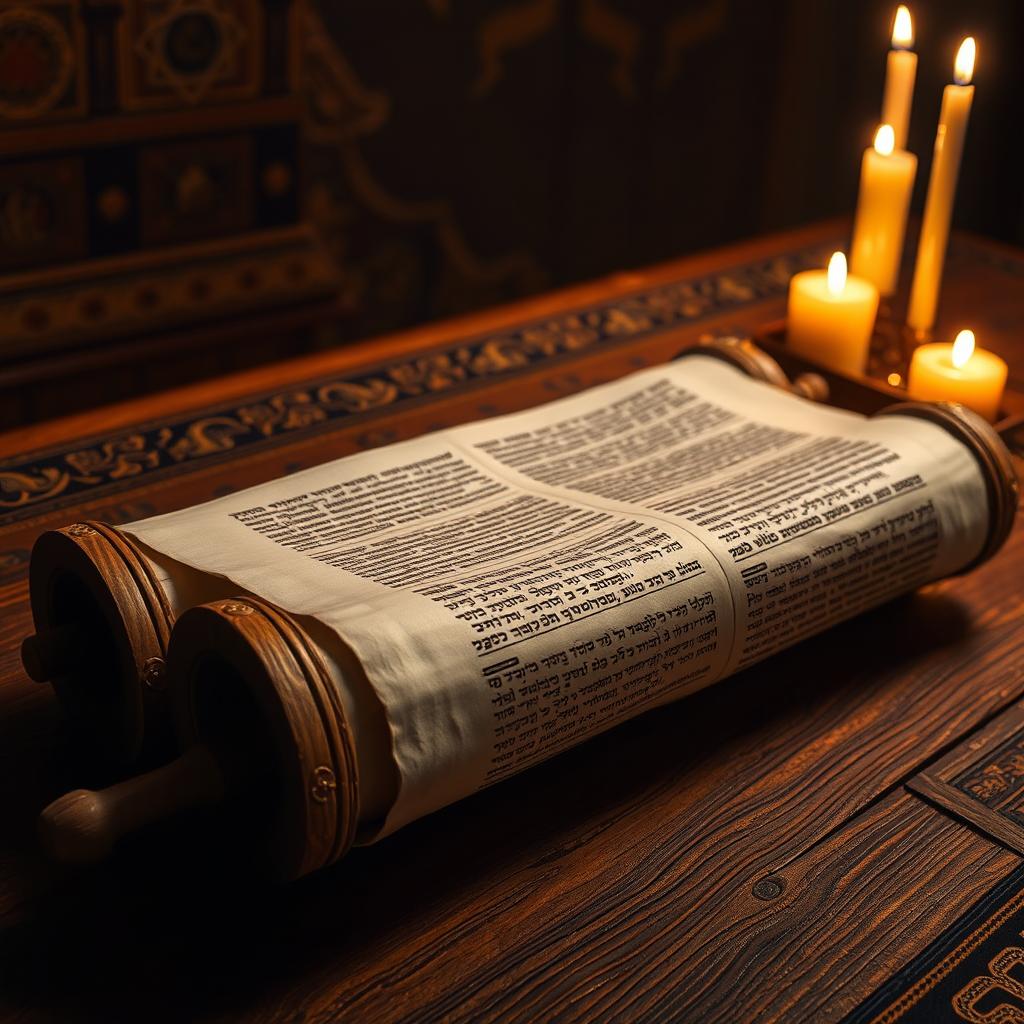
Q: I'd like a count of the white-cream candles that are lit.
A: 5